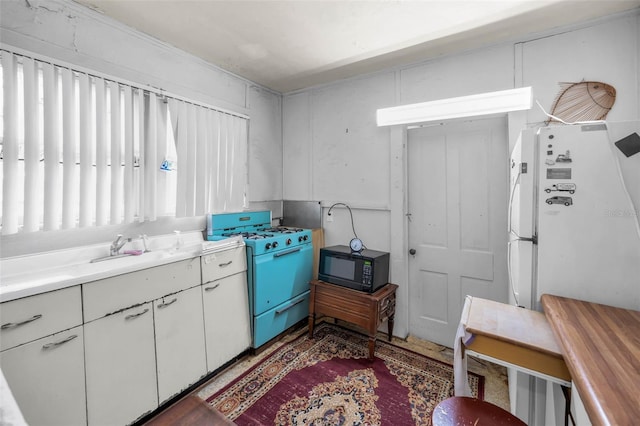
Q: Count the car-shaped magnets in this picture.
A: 2